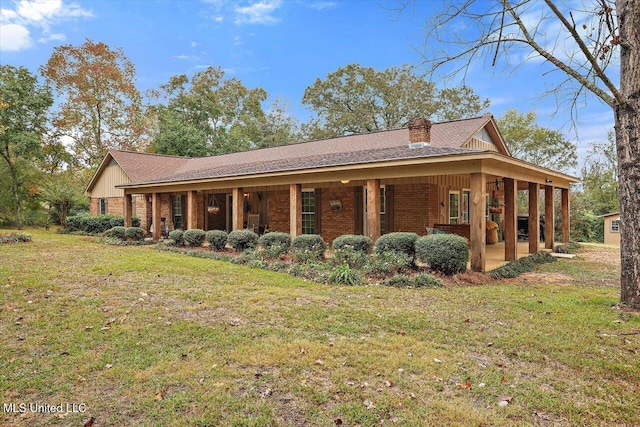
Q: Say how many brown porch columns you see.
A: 11